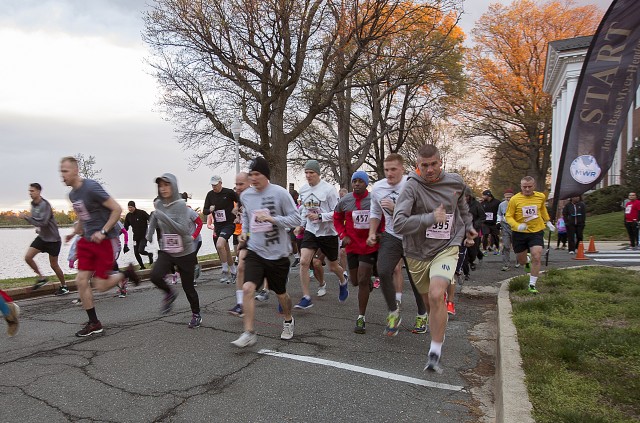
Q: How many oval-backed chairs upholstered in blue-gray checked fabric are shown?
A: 0